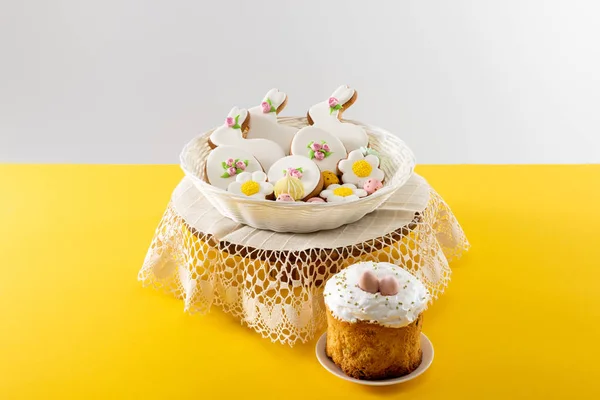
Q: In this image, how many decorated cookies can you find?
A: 9